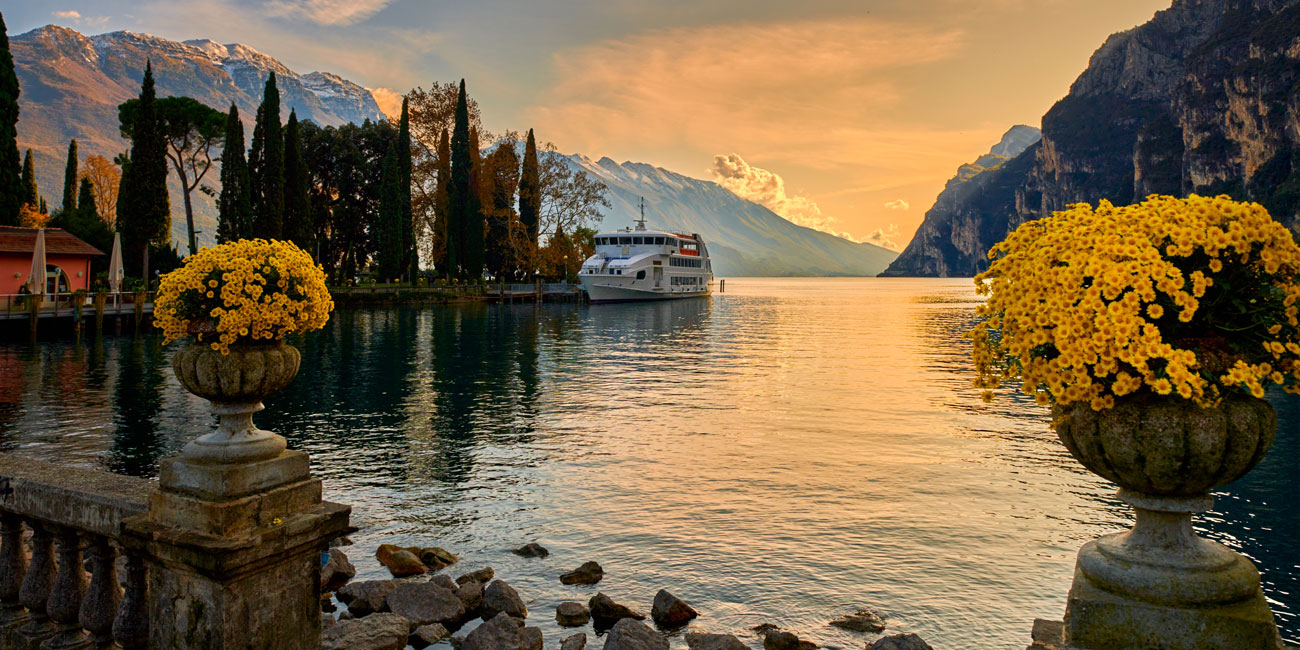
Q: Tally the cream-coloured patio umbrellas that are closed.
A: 2